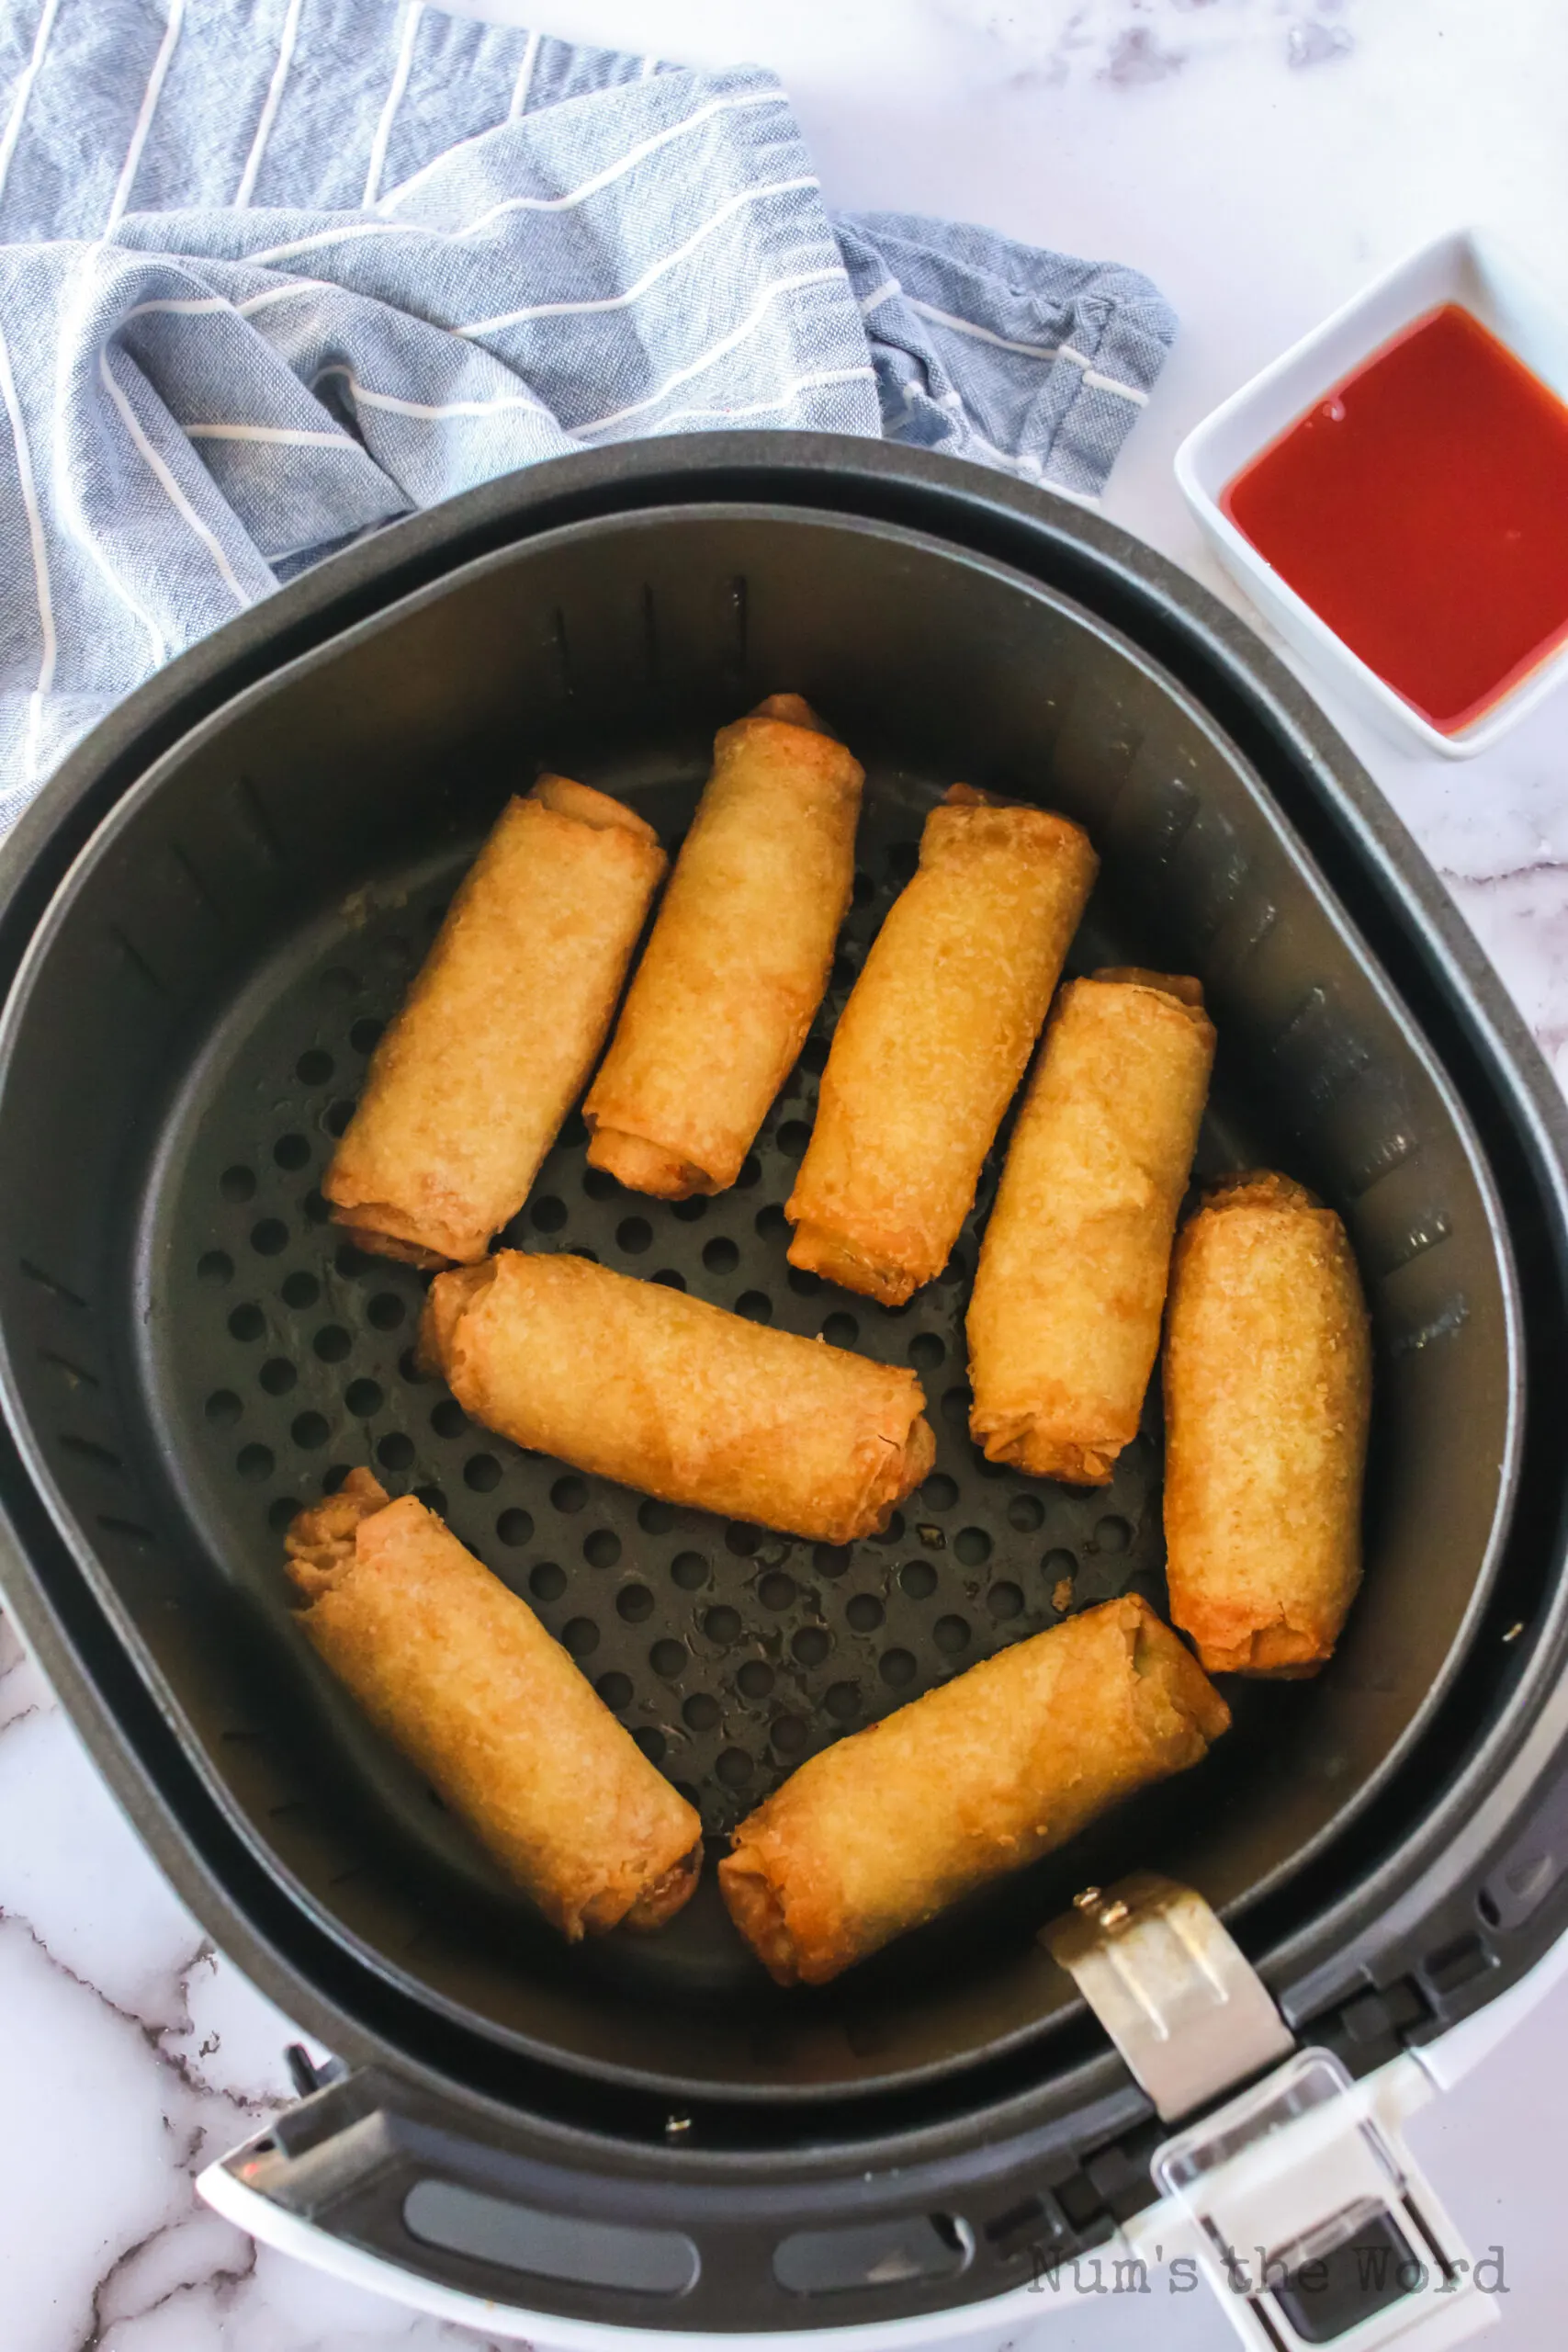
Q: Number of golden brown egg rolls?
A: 8